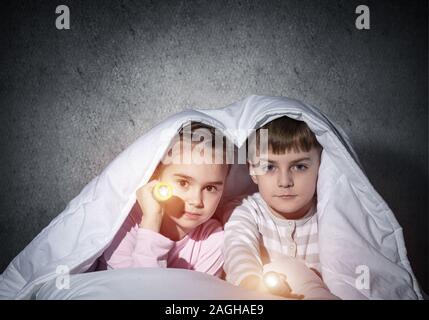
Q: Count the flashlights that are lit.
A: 2